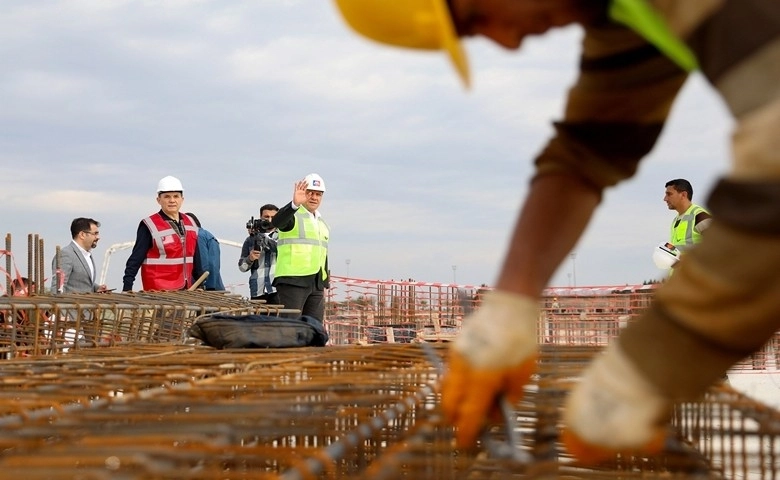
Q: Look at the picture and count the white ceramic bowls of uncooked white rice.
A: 0